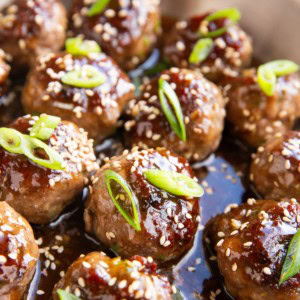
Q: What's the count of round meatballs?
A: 13